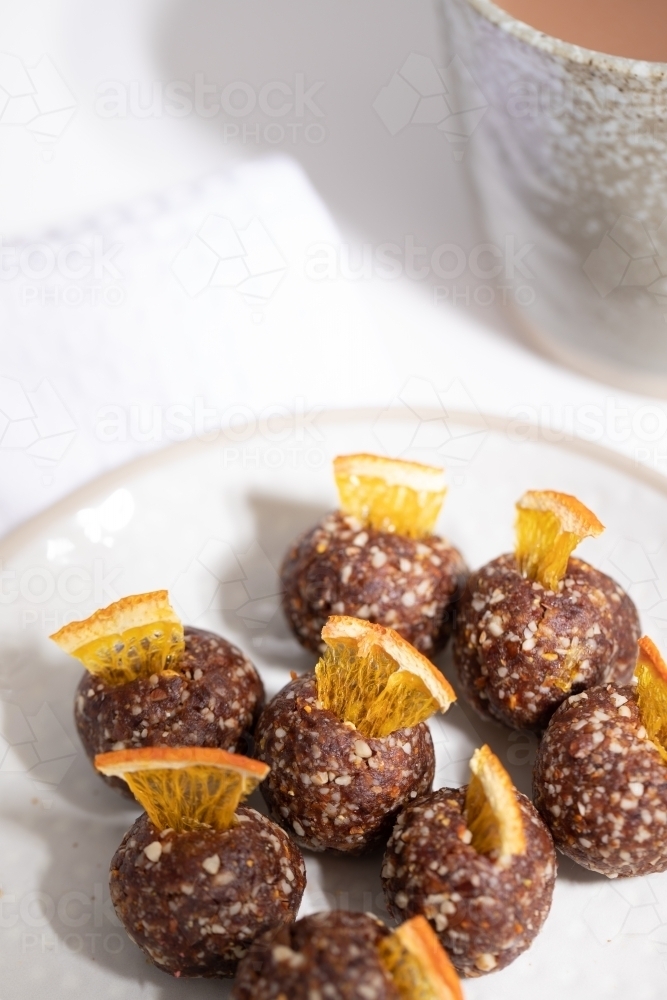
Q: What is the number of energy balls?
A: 8